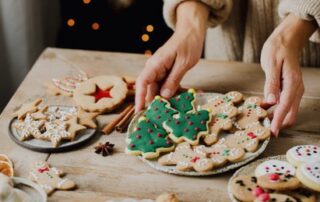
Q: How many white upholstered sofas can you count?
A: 0